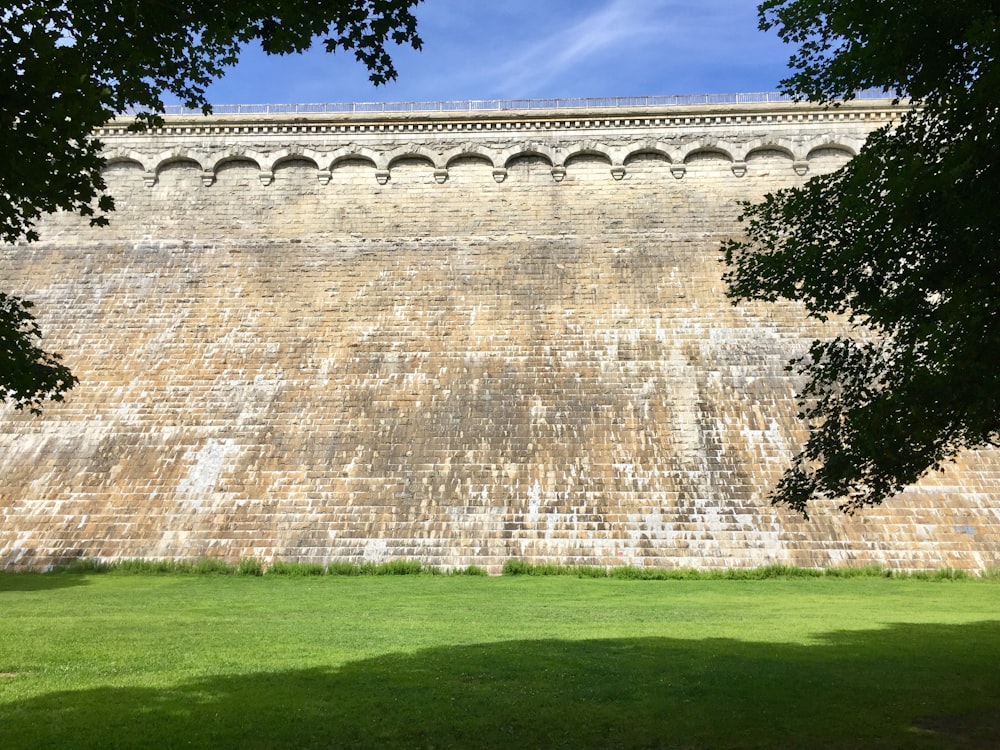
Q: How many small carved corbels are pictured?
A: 12